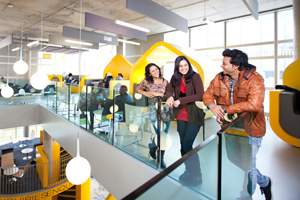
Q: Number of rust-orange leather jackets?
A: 1